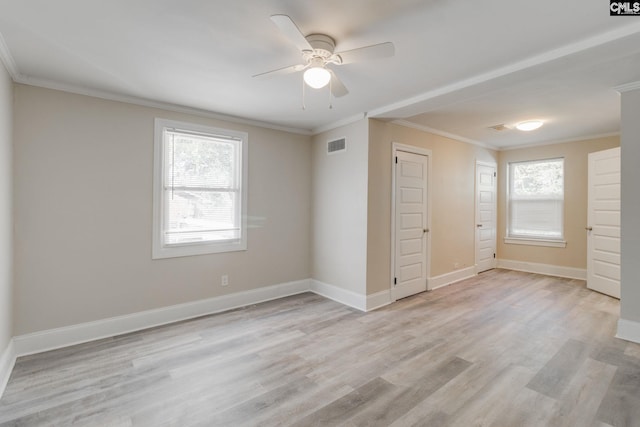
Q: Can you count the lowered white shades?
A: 2